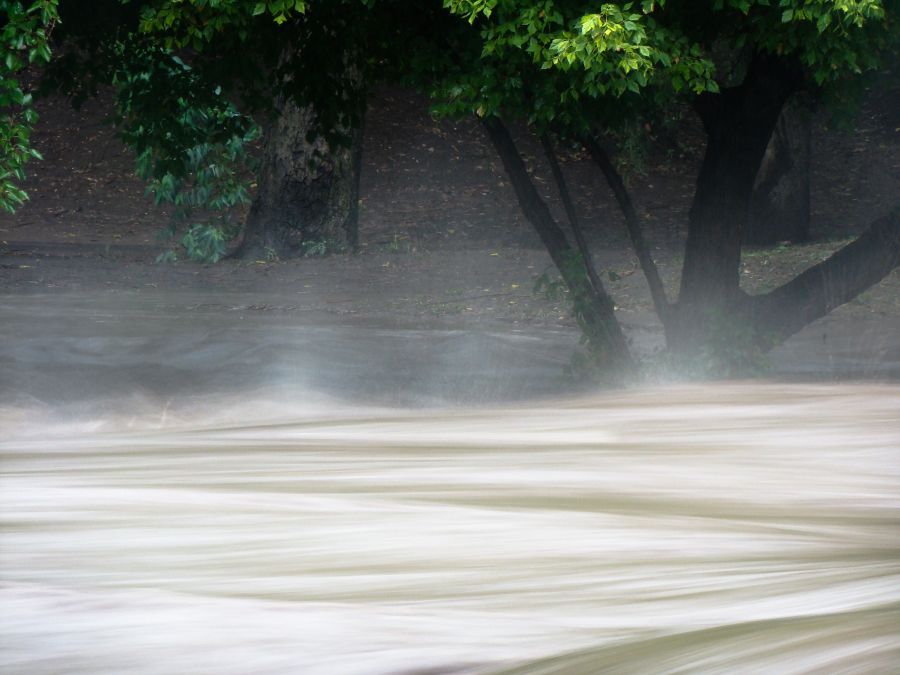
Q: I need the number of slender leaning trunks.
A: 3